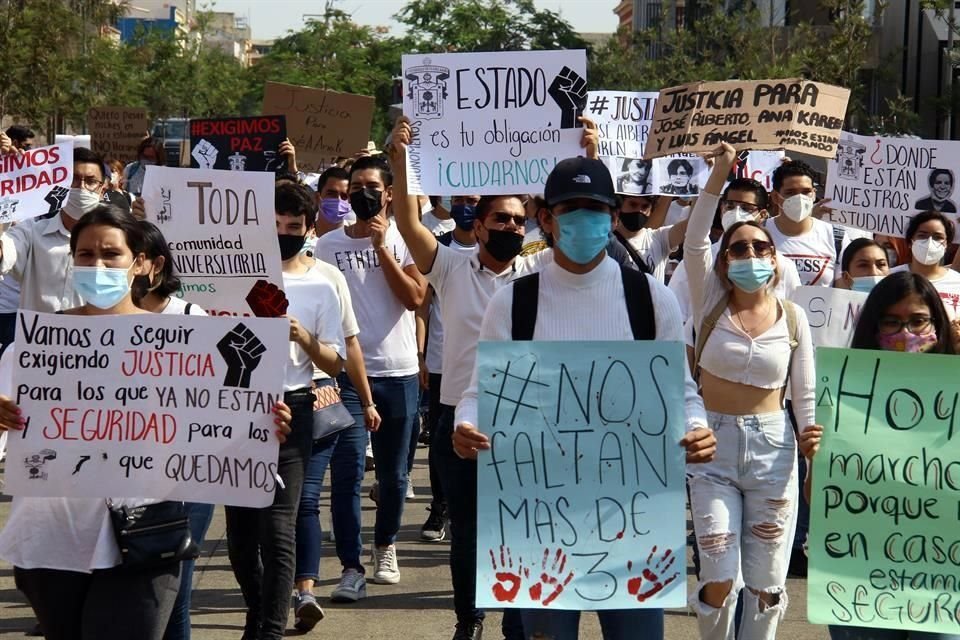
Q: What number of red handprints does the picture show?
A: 3